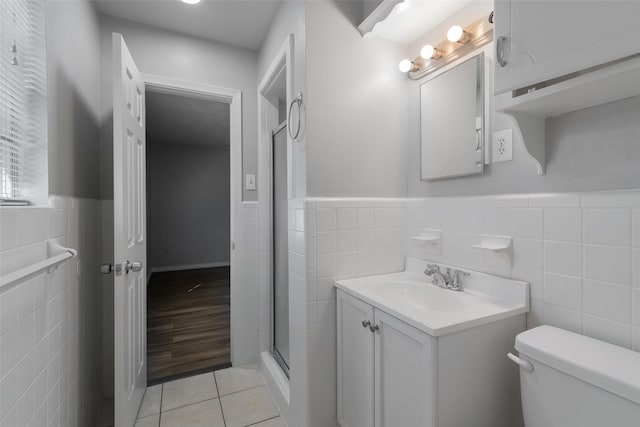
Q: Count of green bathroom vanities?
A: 0